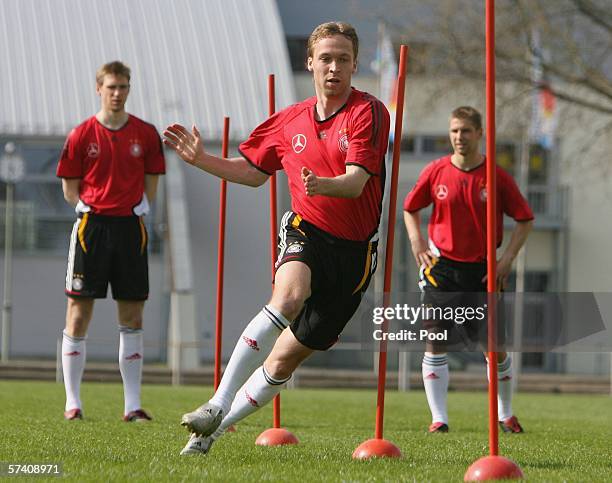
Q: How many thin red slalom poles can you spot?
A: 4